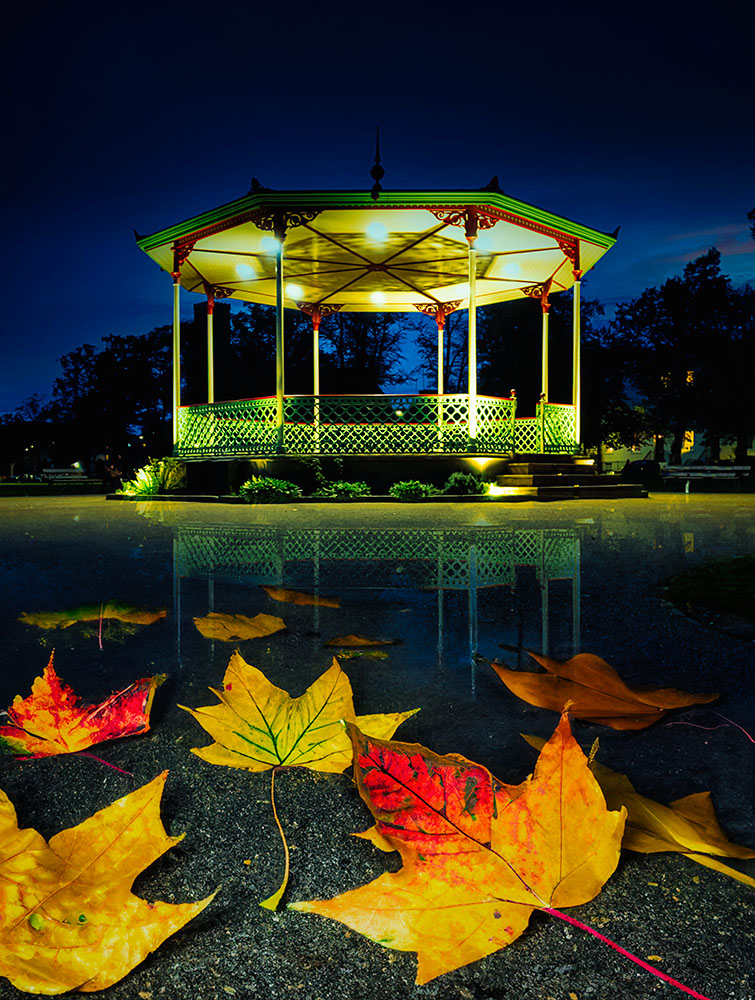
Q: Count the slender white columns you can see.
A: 8